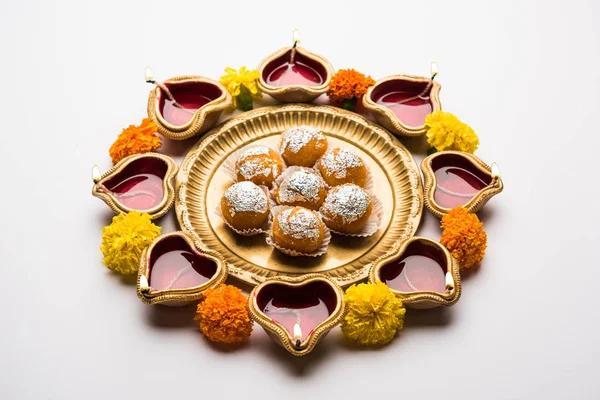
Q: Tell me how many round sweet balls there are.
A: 7